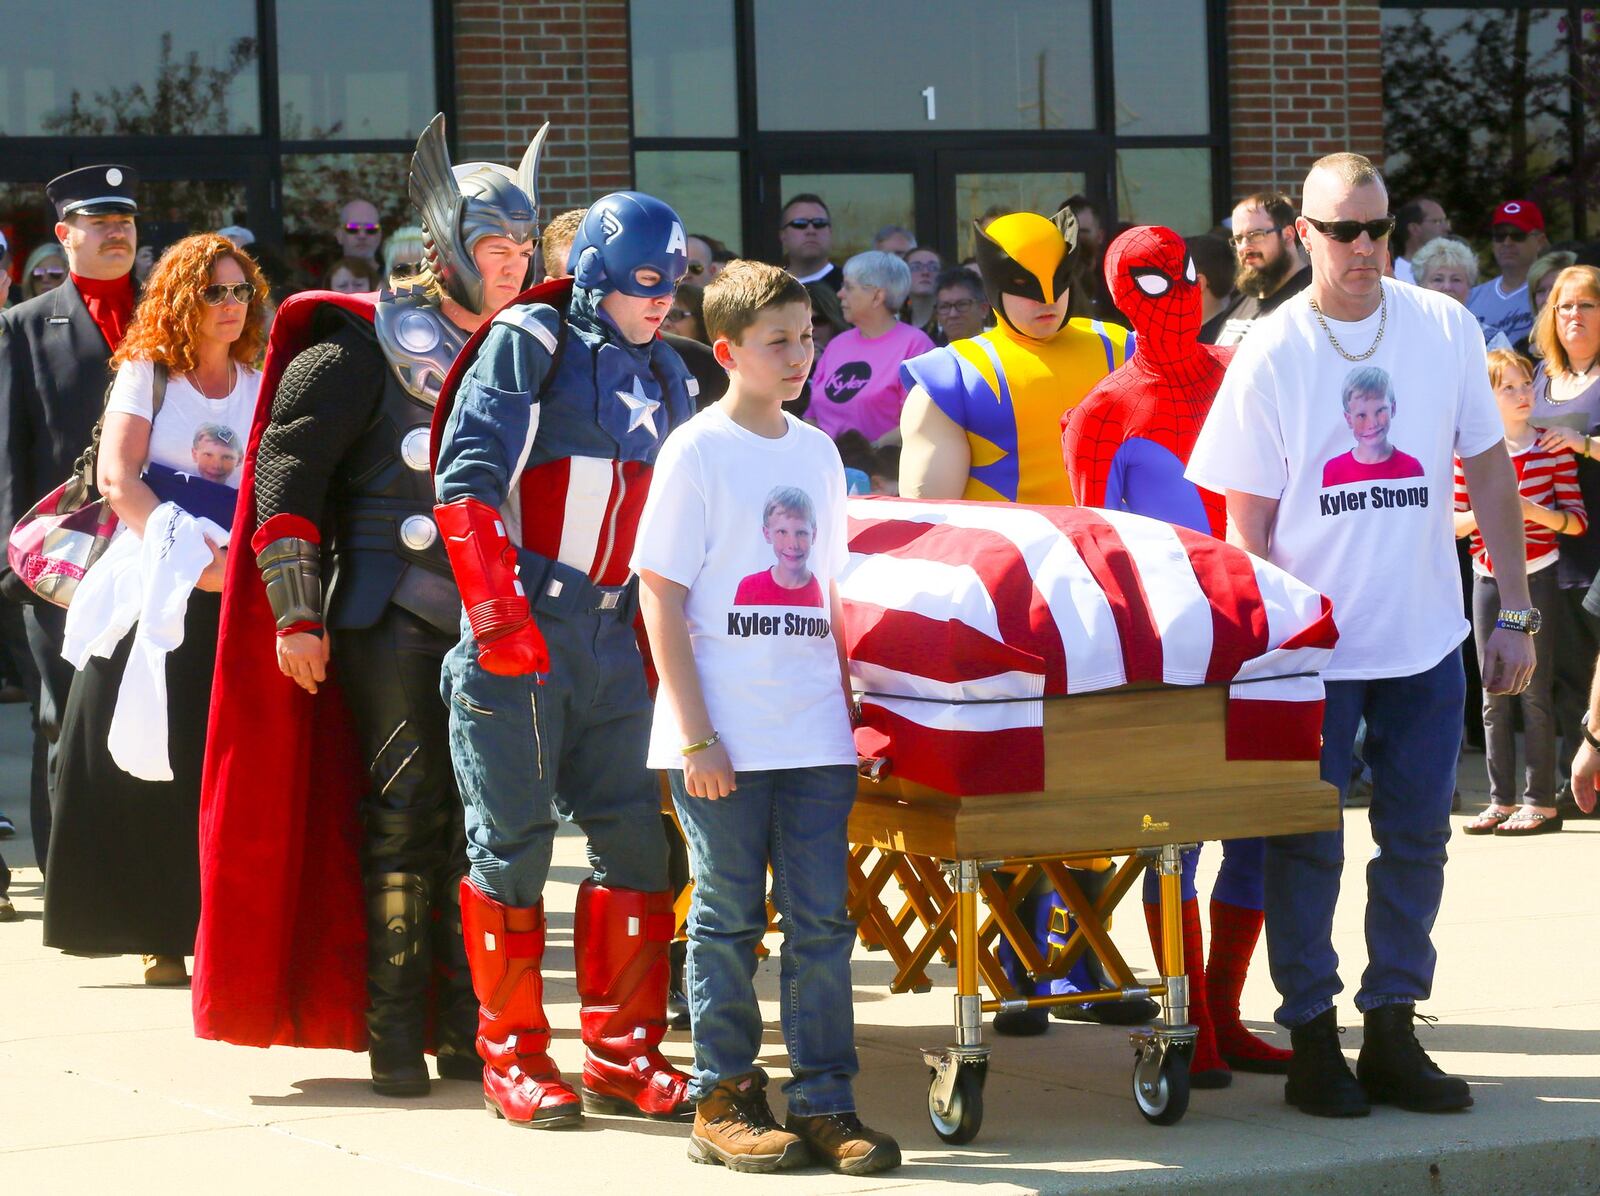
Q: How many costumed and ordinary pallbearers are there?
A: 6